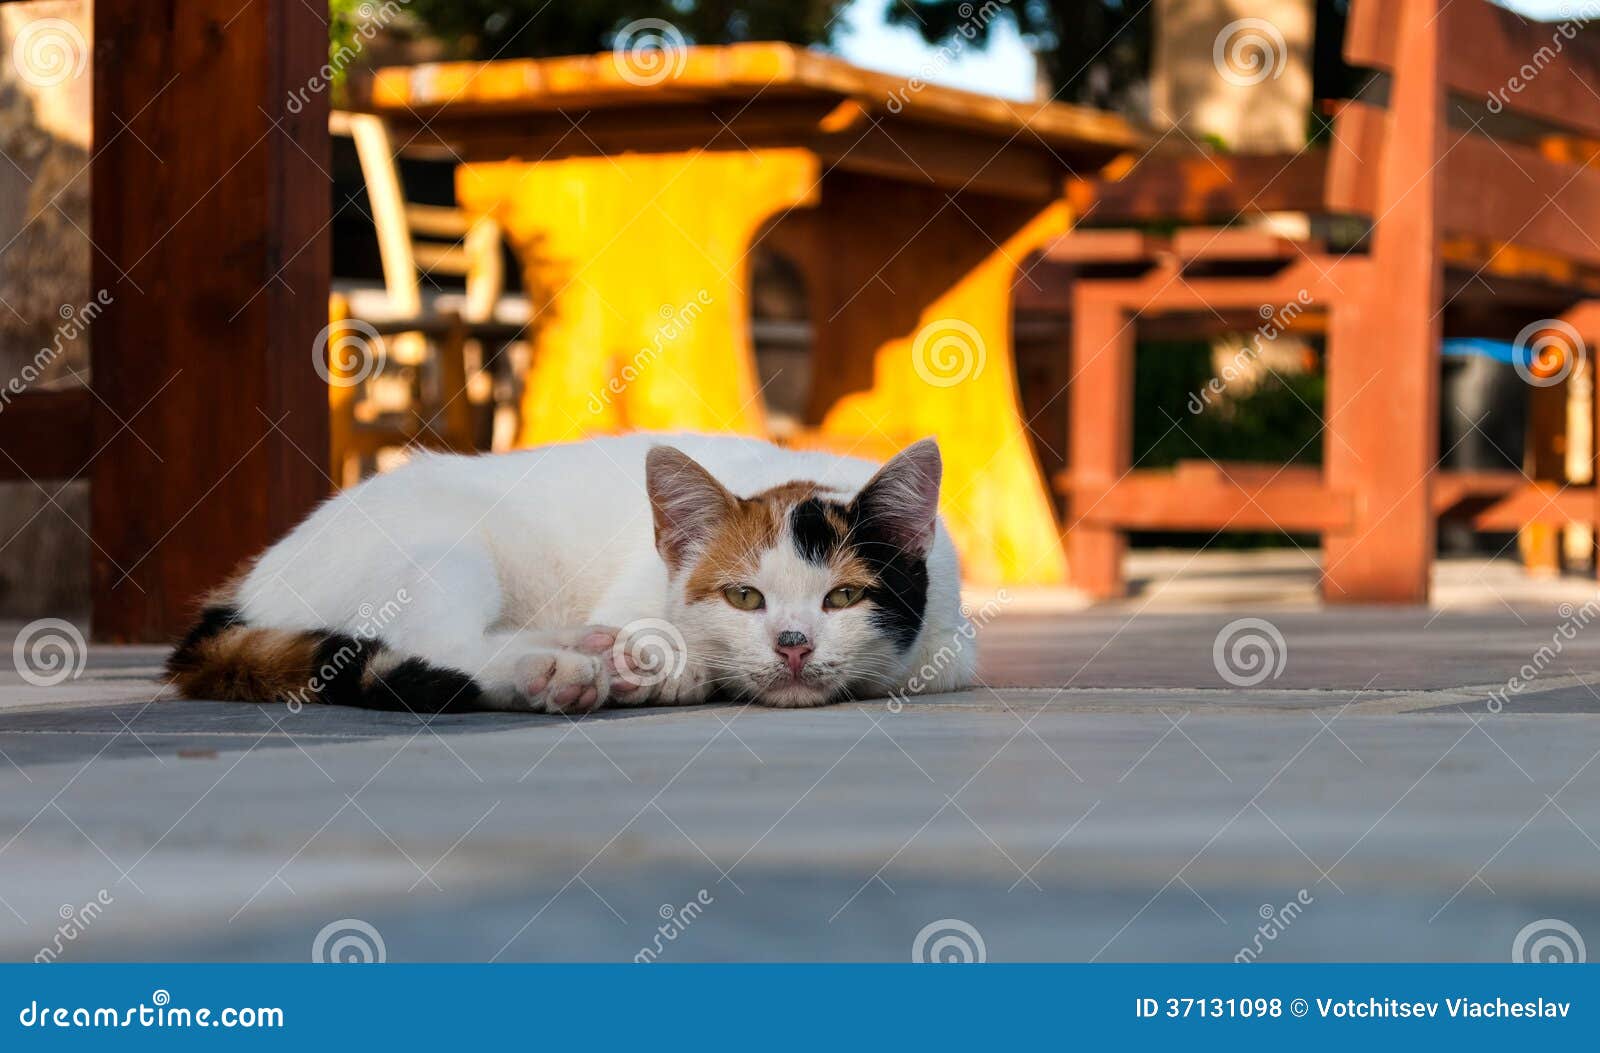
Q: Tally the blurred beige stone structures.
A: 2